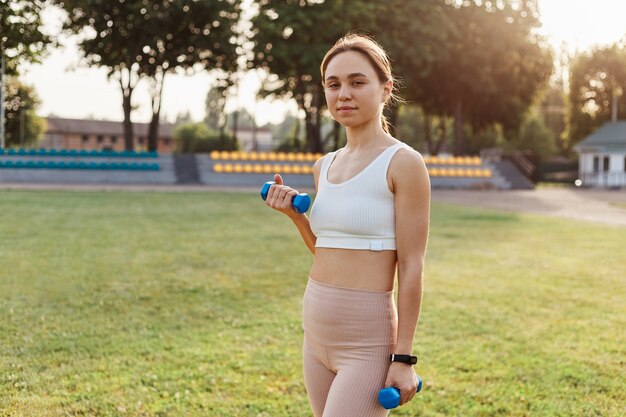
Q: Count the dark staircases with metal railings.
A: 1